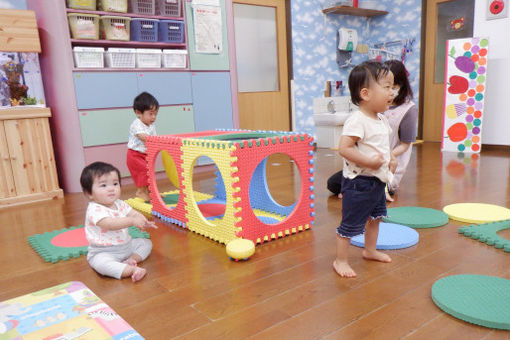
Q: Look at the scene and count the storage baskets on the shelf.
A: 12